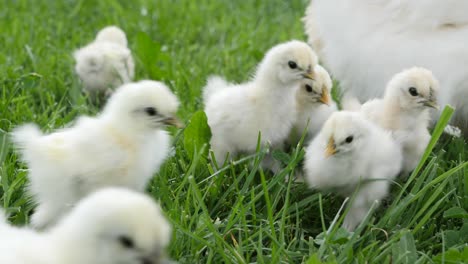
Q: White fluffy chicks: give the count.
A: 7